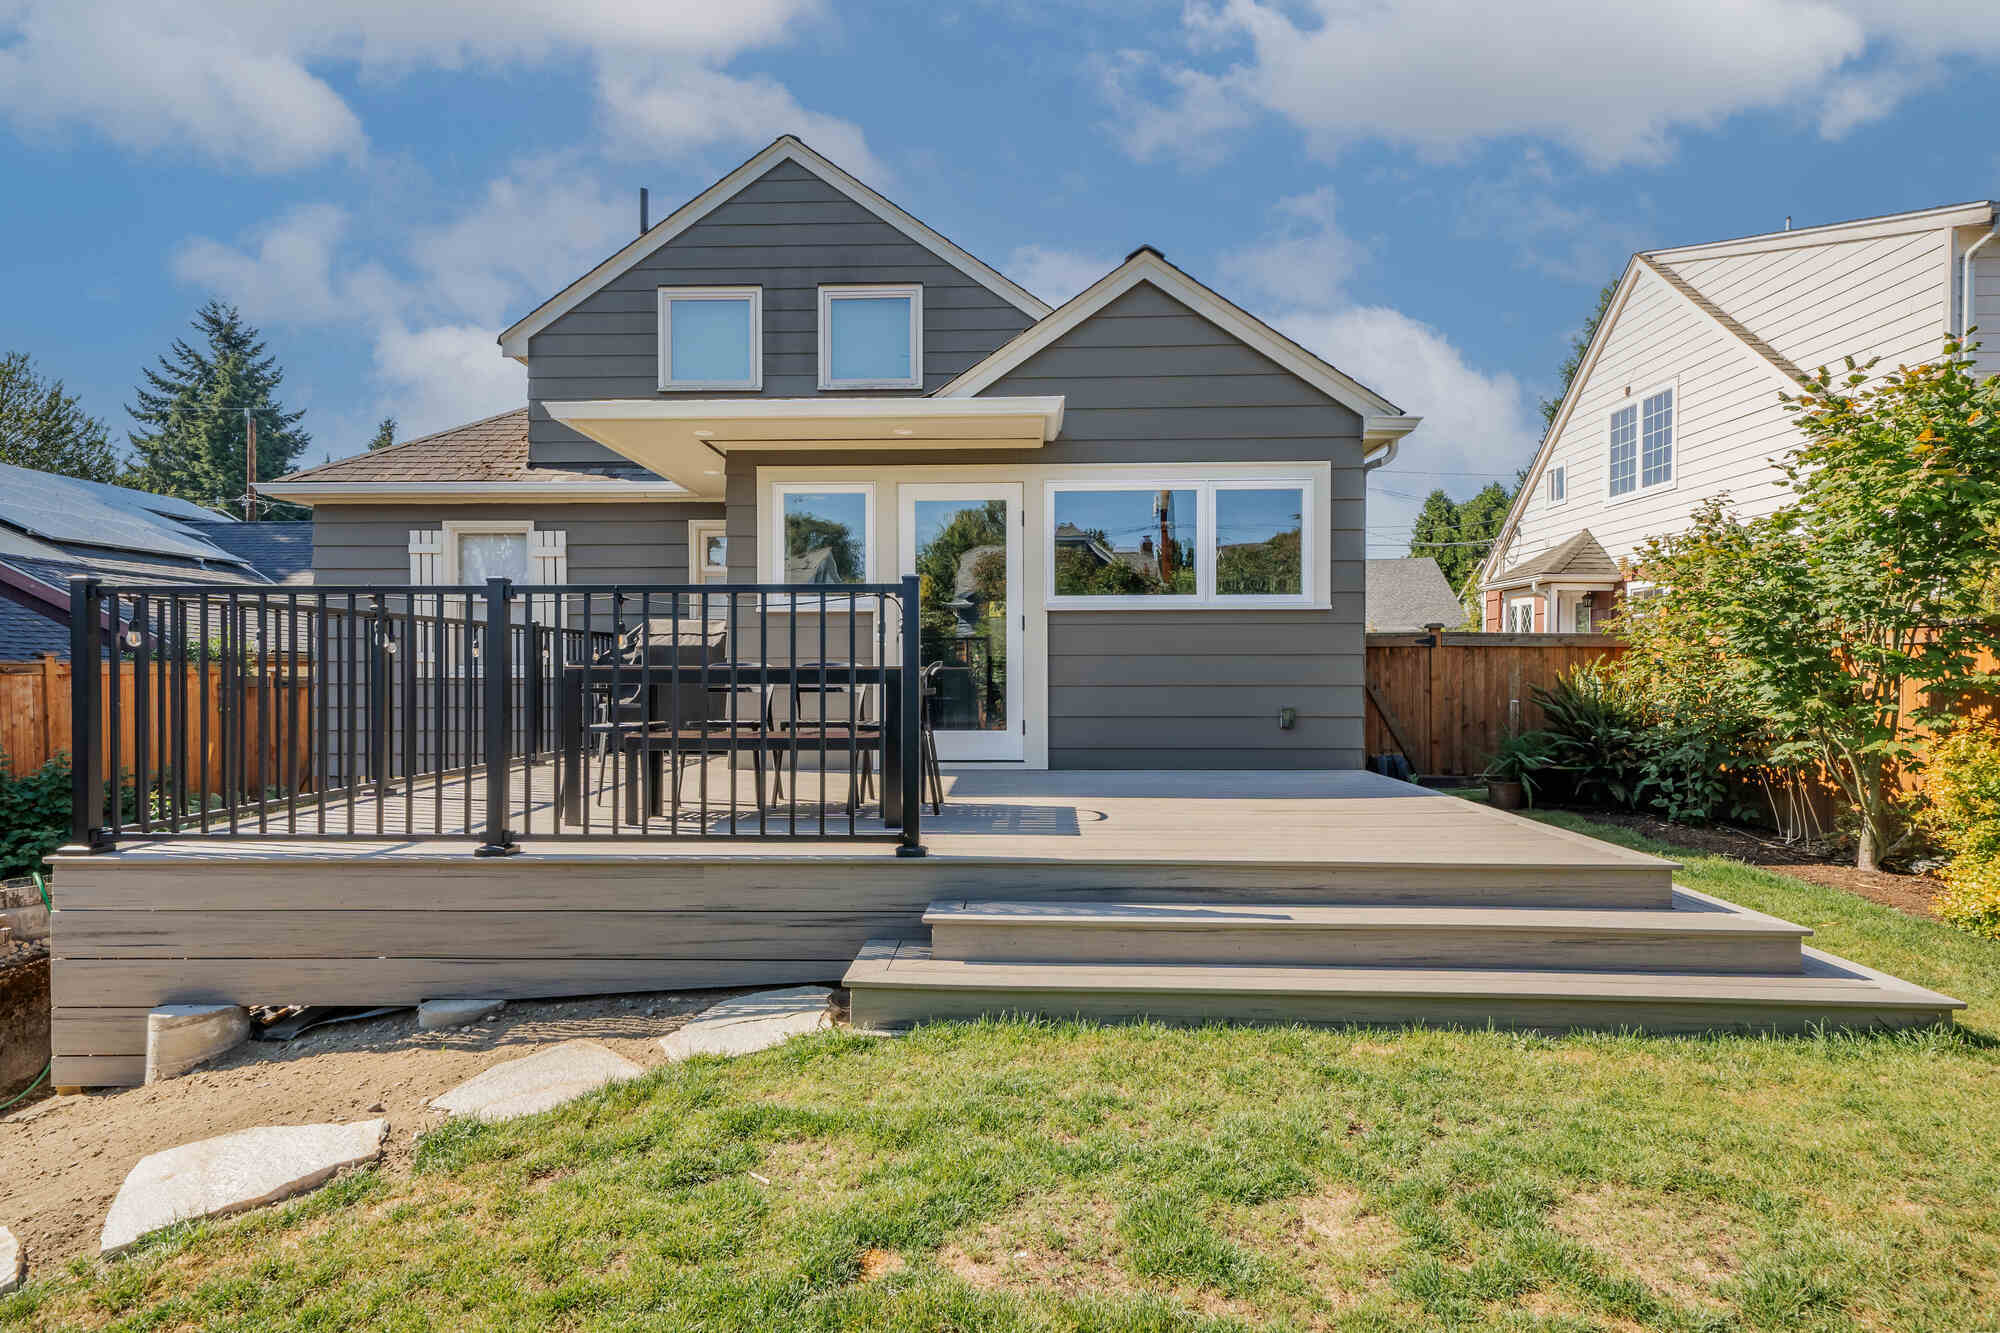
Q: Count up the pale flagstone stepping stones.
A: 4